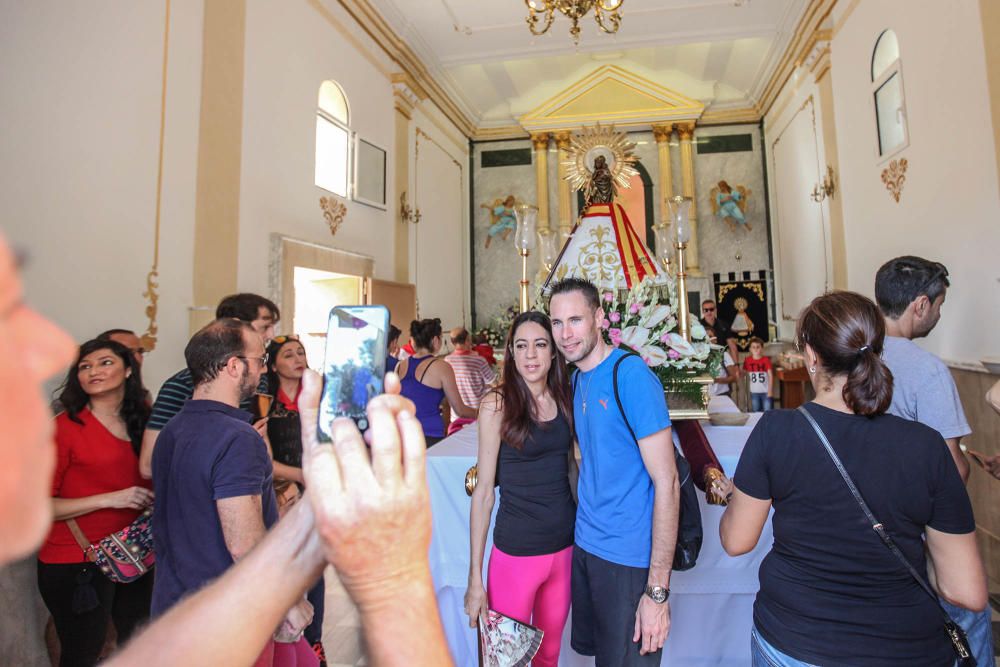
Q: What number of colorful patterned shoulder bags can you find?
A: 1